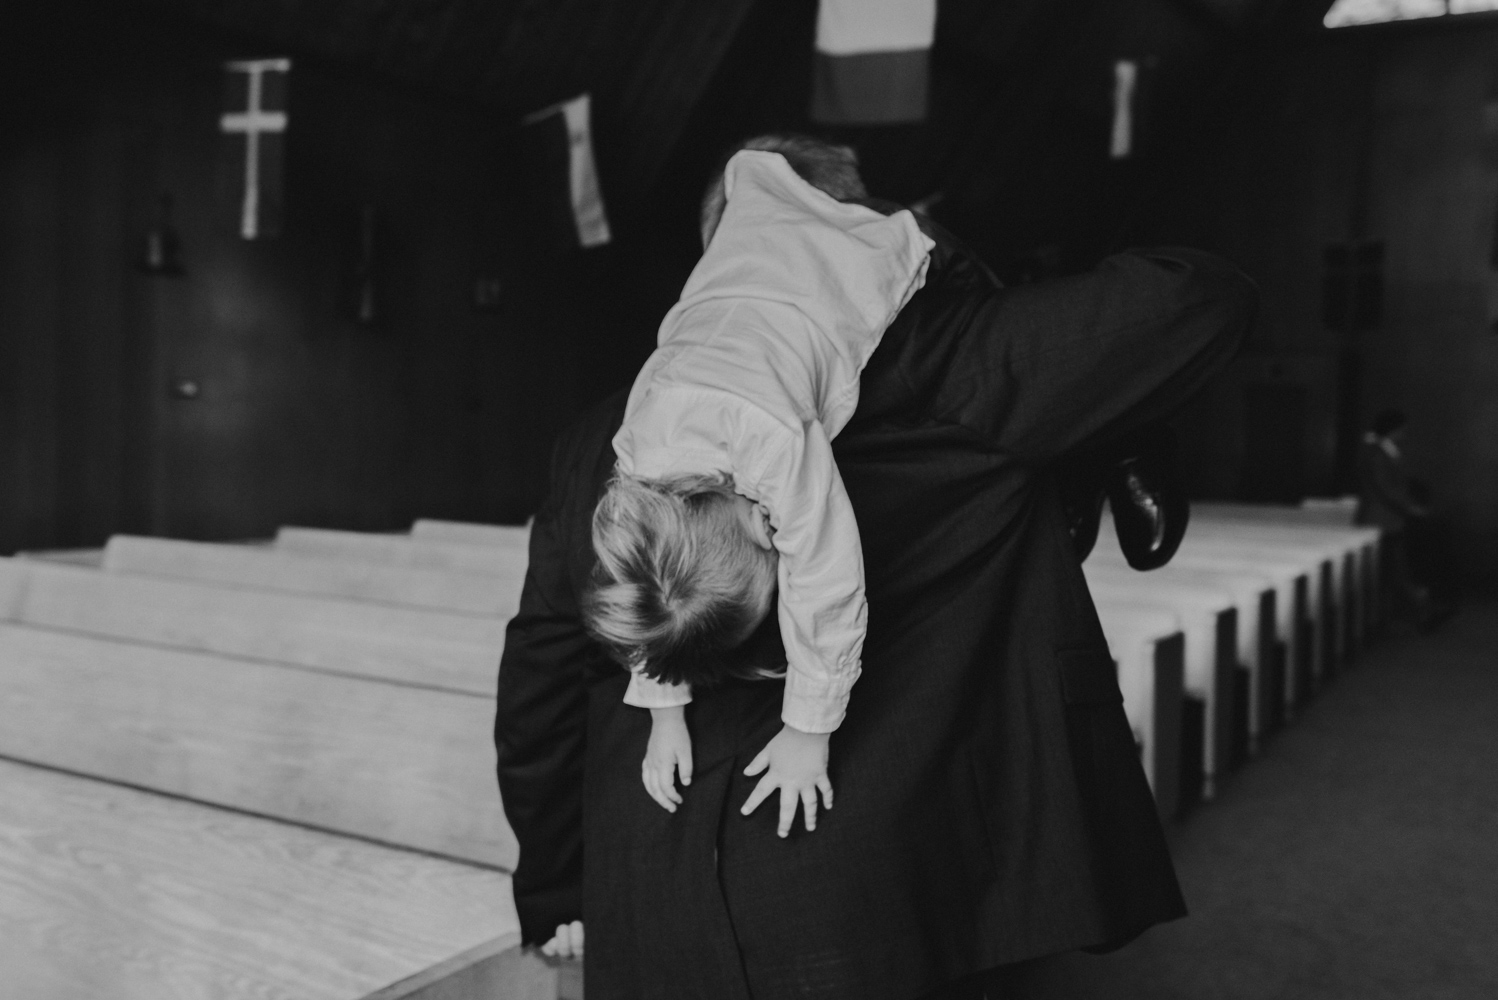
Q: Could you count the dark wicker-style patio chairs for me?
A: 0